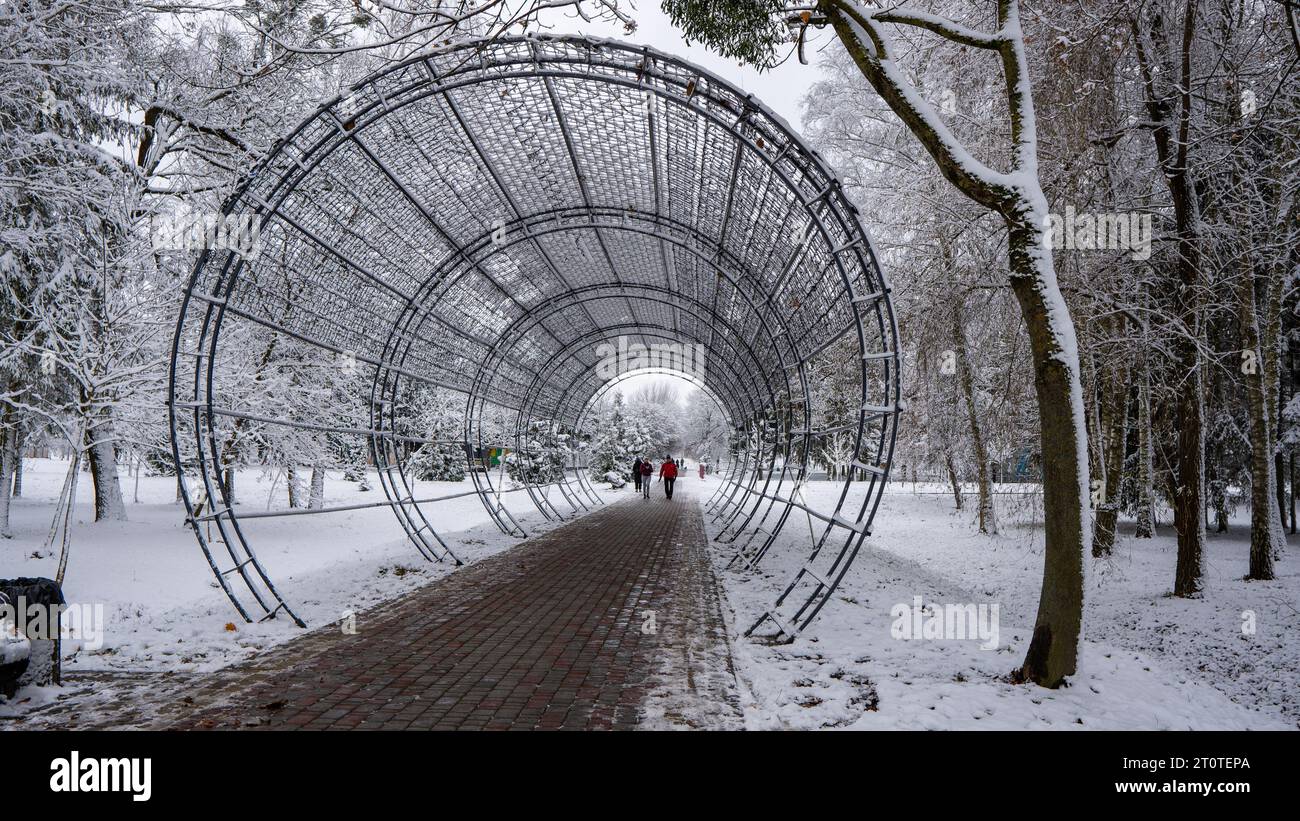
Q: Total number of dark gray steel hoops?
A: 6